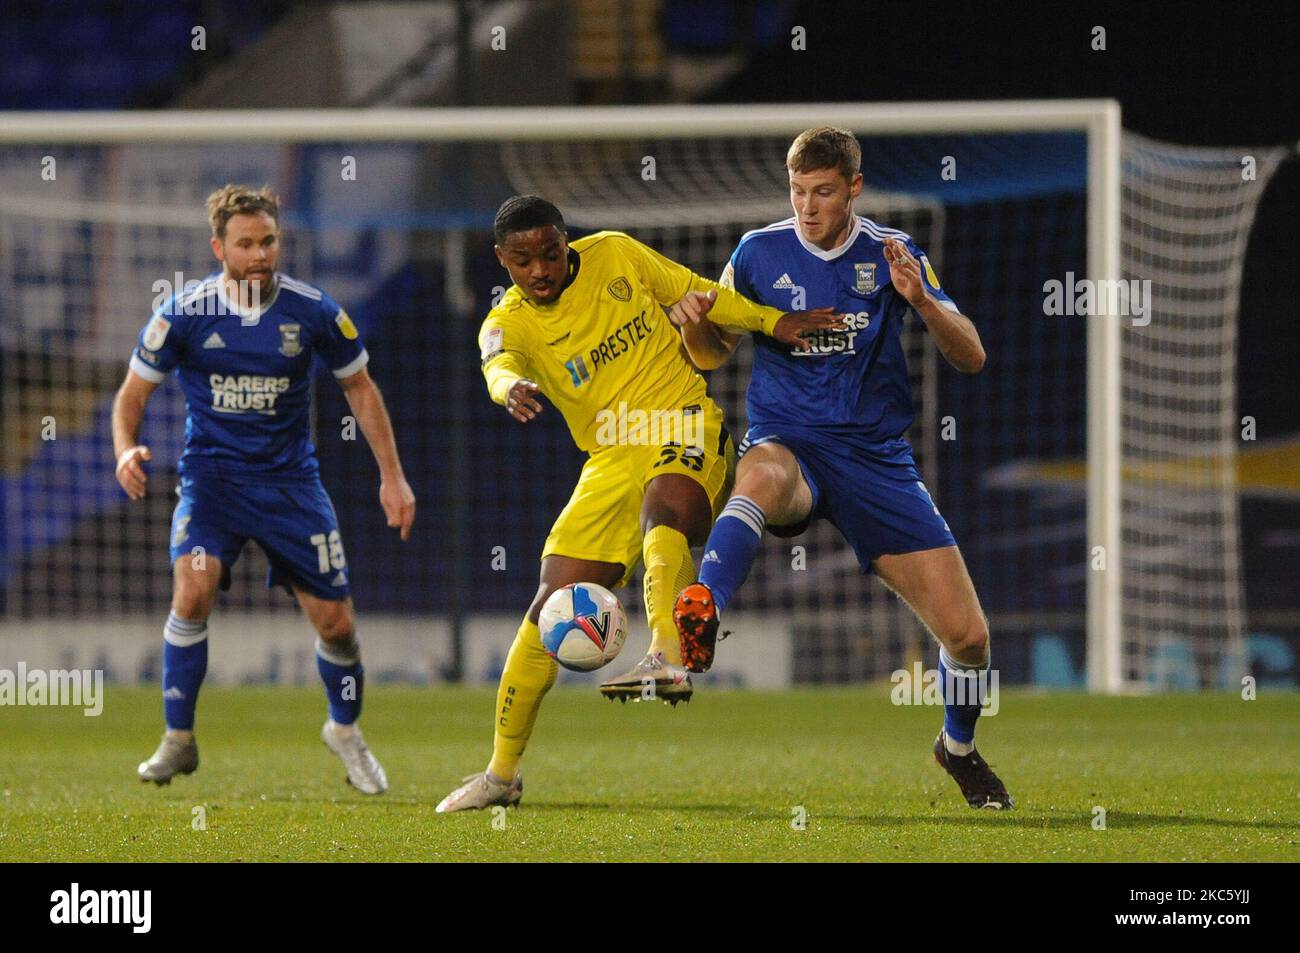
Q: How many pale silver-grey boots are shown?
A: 4